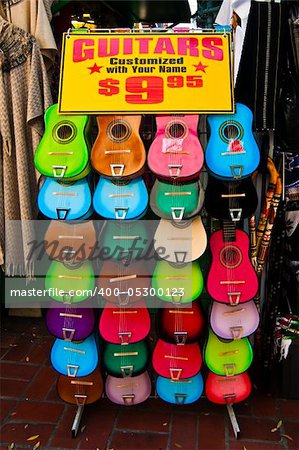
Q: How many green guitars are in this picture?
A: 7